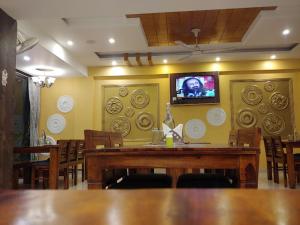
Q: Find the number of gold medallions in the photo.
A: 12